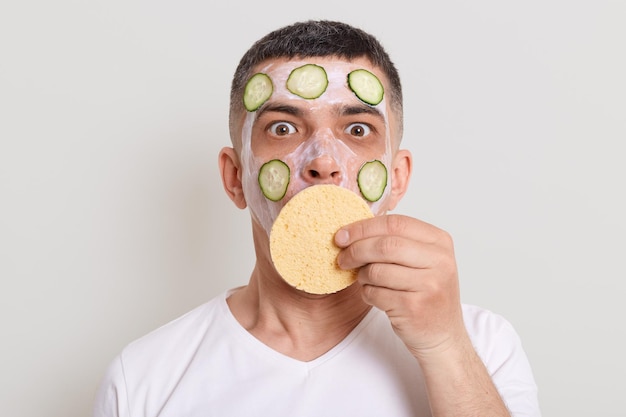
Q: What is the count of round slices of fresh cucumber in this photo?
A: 5